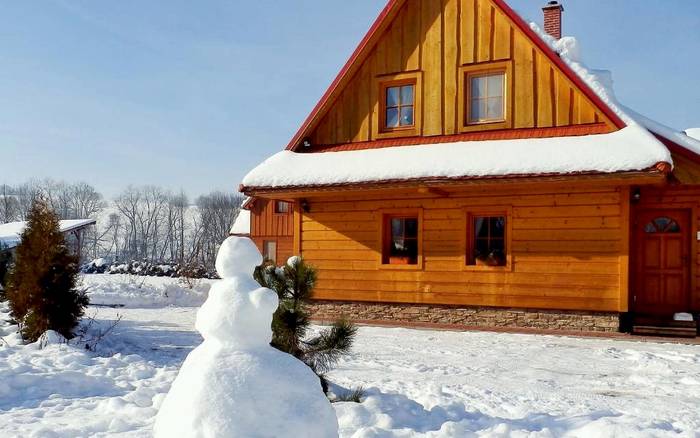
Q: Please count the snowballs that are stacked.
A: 3